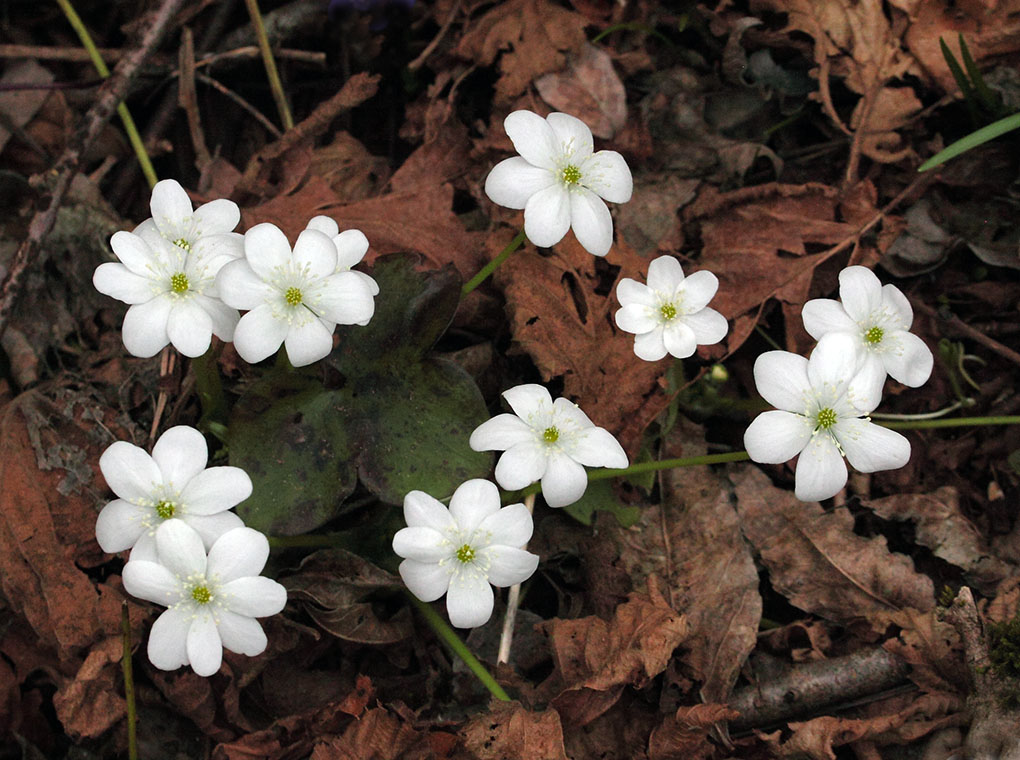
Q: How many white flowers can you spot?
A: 12